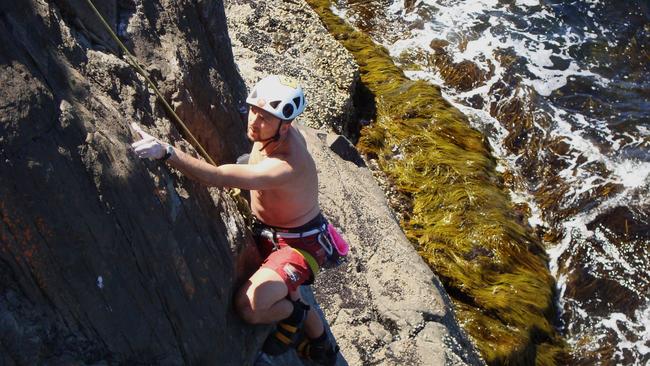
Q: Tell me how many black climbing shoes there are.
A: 2